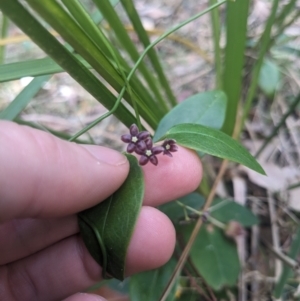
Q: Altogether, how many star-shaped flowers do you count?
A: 3